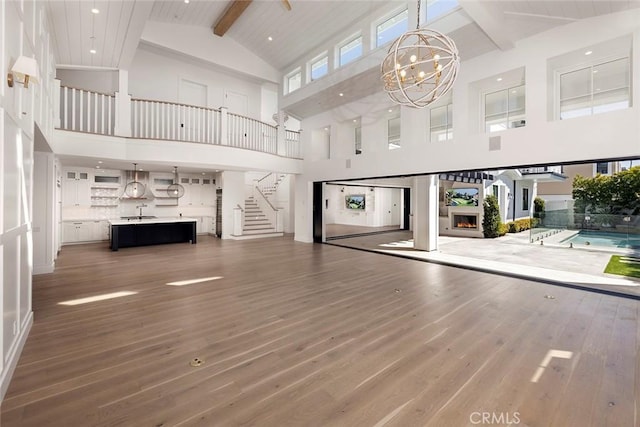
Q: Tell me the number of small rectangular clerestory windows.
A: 5